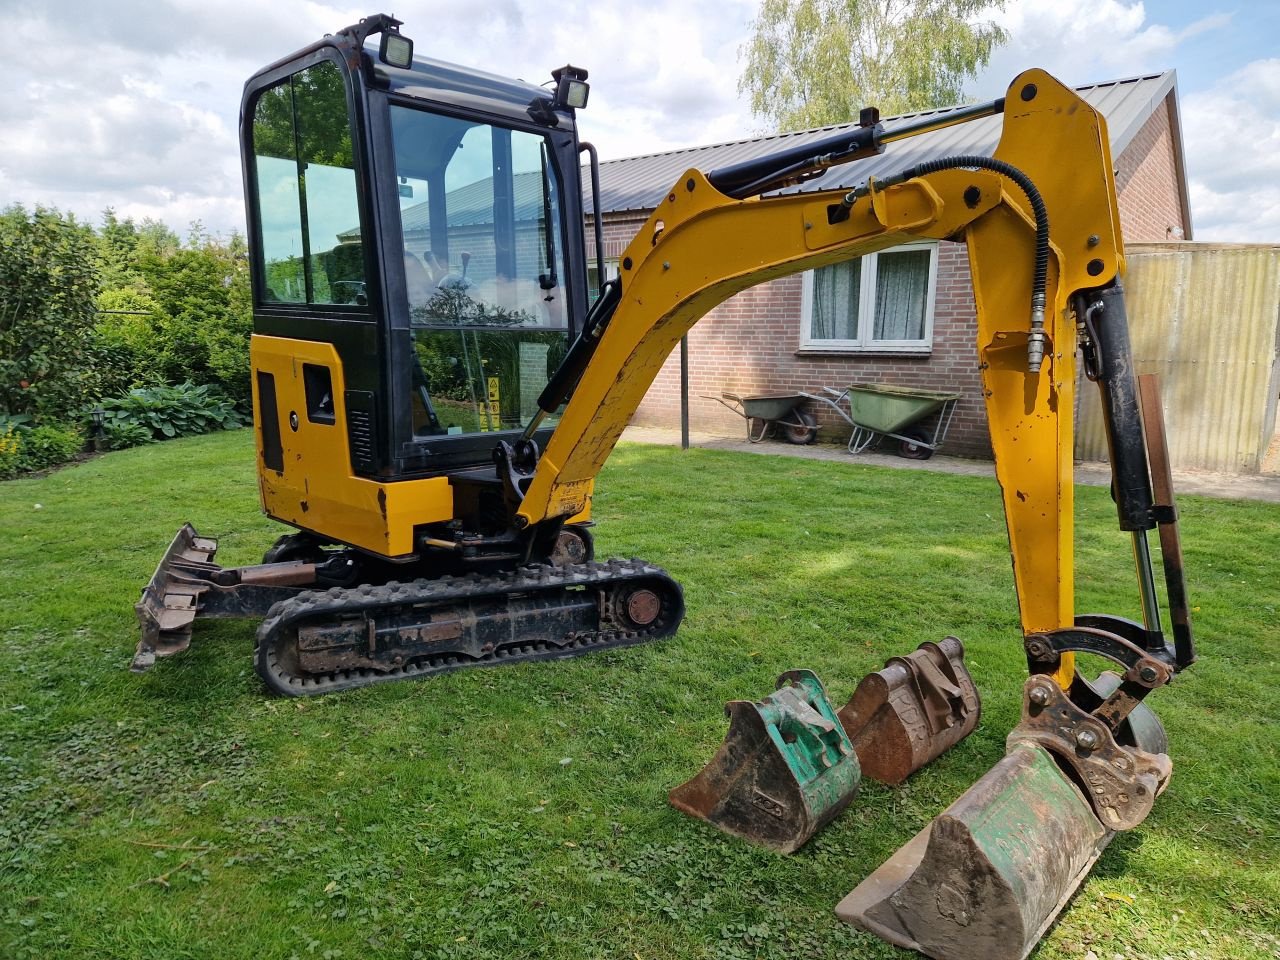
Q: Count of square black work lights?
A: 2